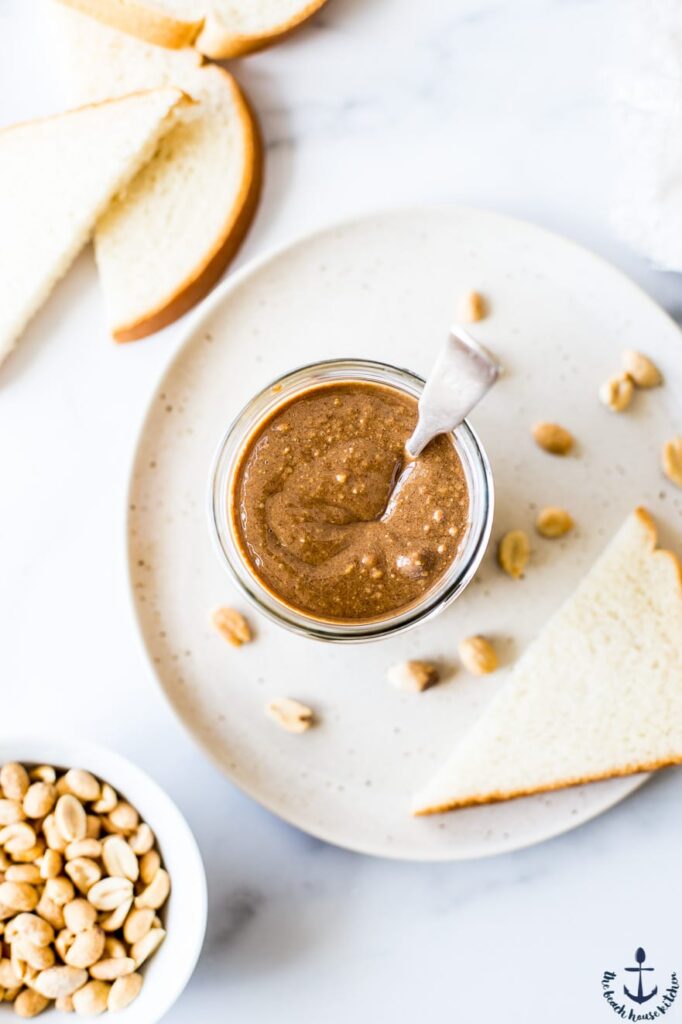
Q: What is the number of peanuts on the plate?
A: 11